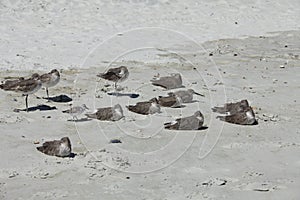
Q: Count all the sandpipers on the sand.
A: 13